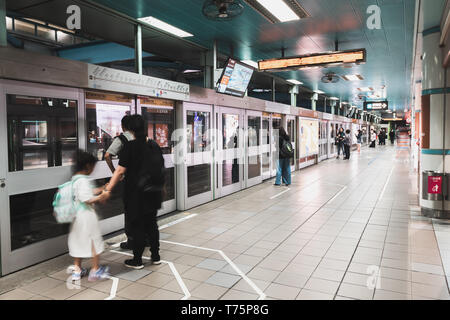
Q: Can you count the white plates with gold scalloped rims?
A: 0